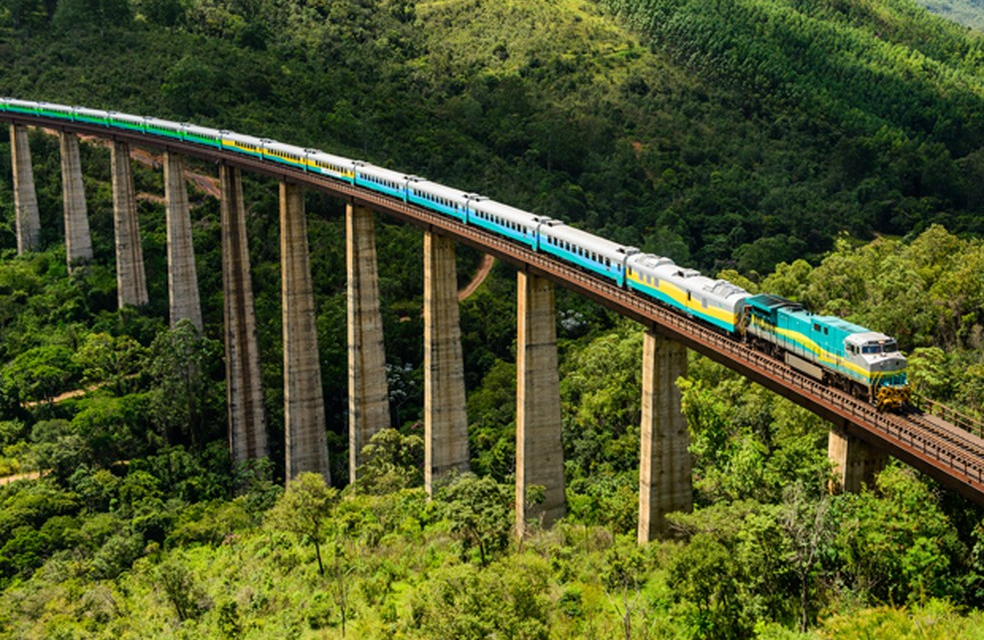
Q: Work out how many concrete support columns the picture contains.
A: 11